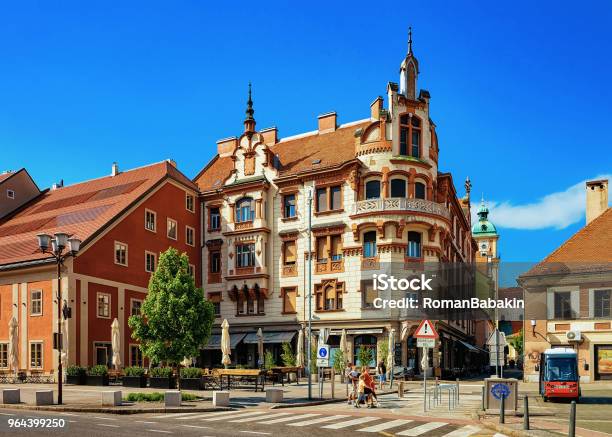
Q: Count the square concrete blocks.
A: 6